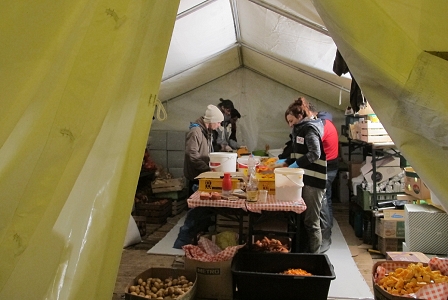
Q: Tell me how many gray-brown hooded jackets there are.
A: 1